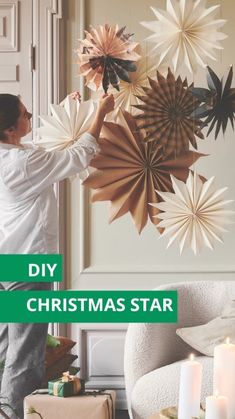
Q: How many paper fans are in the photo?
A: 8